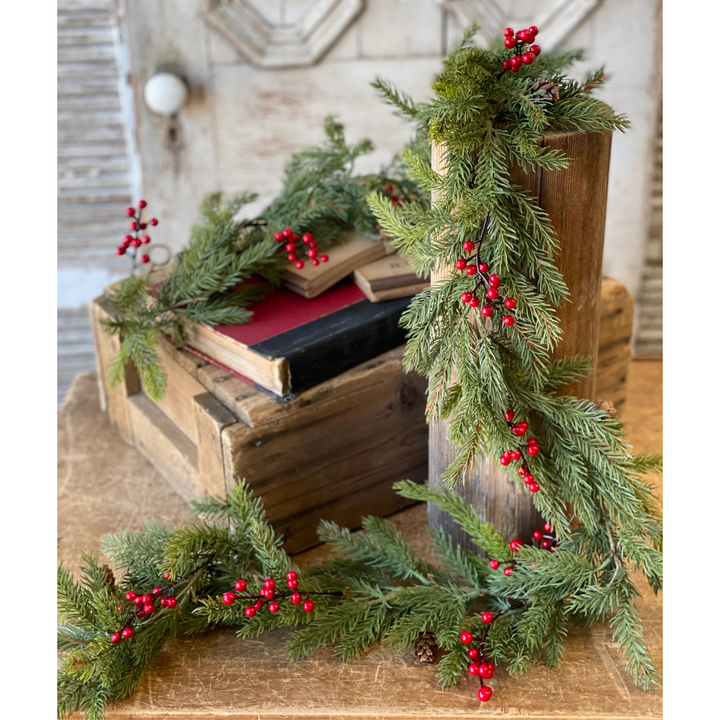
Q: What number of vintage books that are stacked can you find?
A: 3